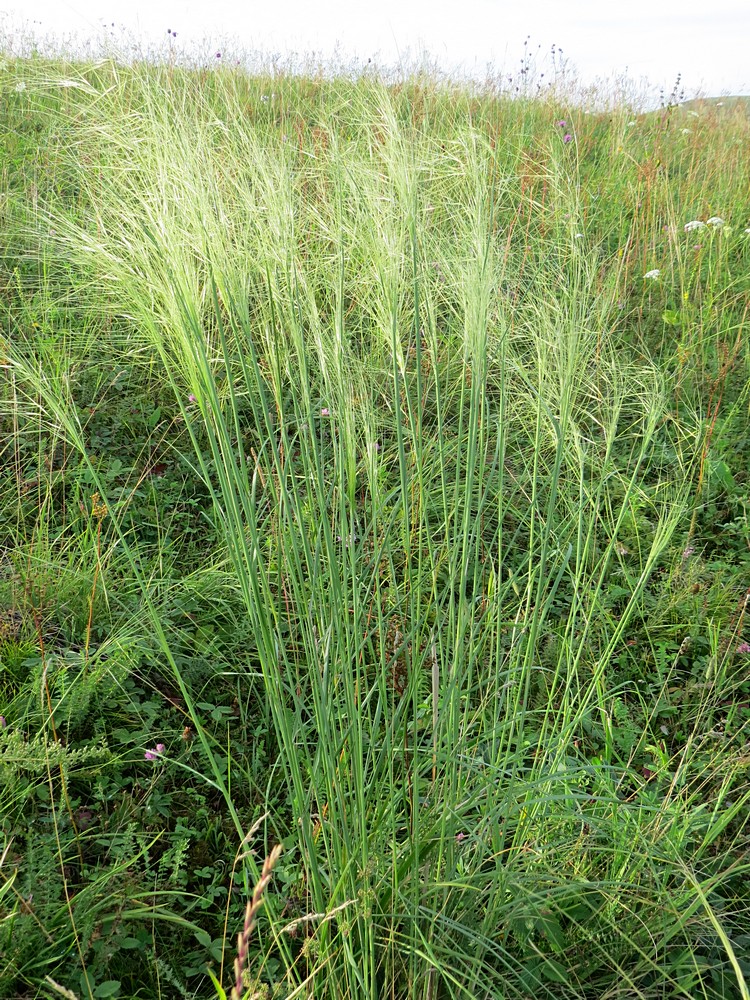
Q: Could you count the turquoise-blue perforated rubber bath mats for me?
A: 0